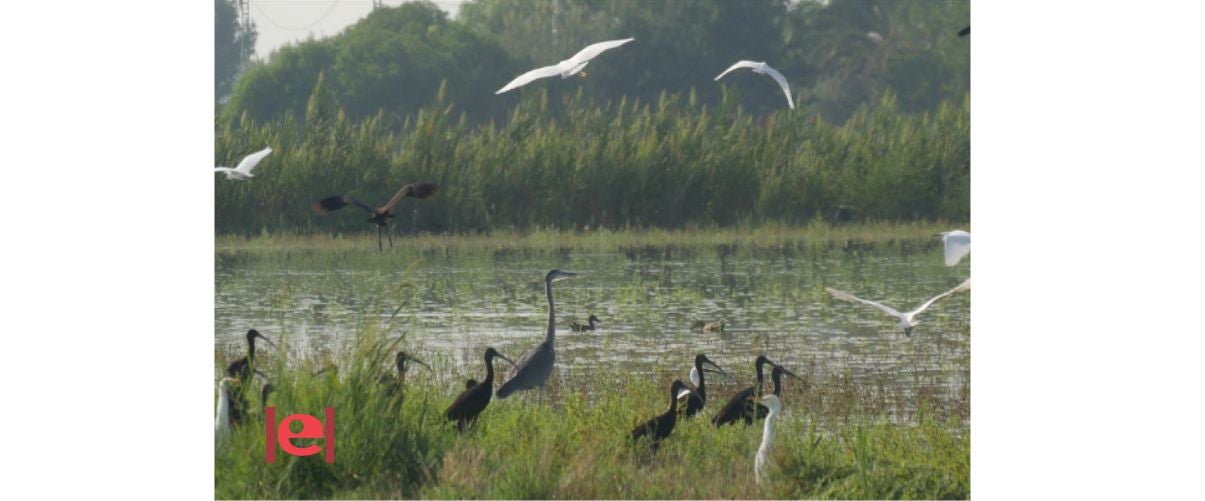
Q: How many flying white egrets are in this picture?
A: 5